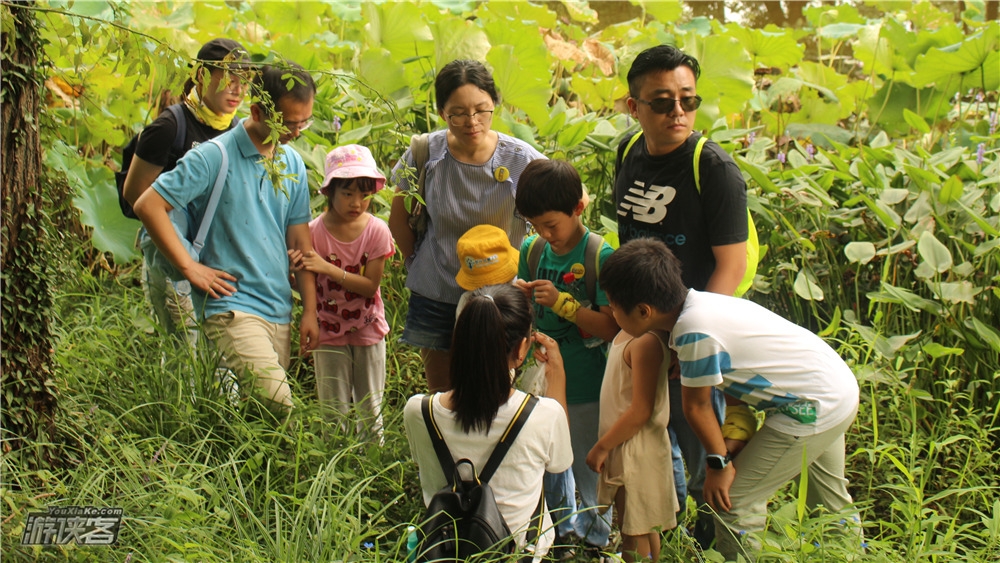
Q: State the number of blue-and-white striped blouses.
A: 1